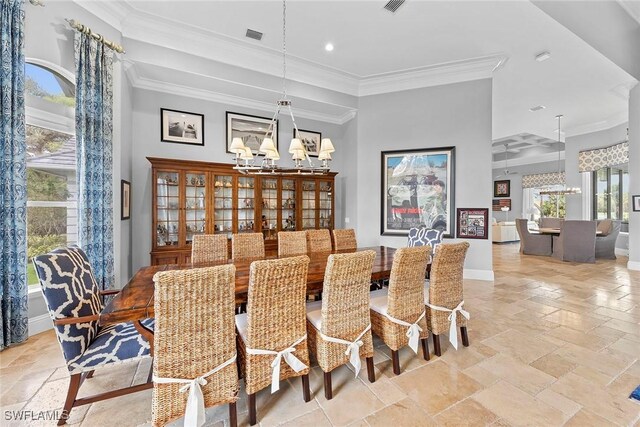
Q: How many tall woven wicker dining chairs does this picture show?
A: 10